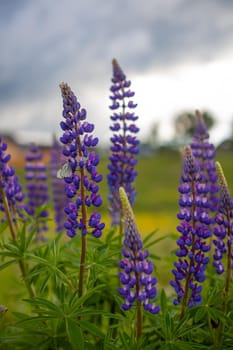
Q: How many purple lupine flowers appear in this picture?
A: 9